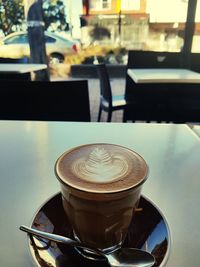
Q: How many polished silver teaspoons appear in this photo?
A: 1